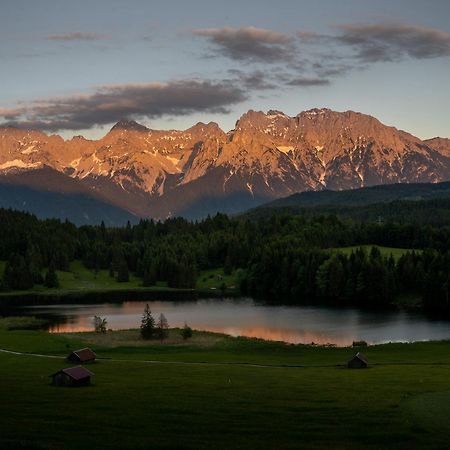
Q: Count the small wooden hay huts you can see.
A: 3